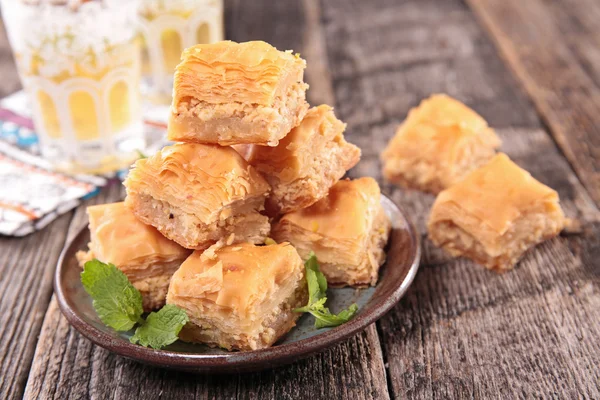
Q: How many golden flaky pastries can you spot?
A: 8